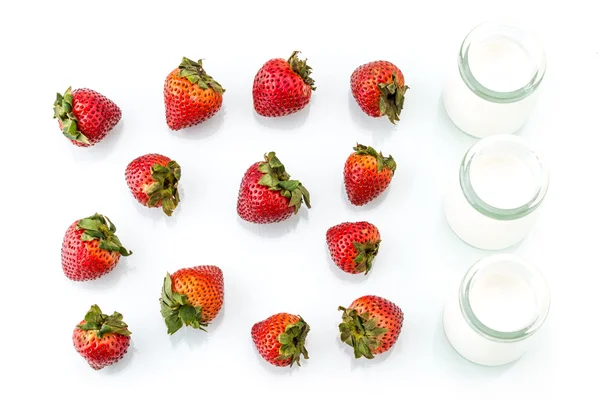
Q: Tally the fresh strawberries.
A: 13